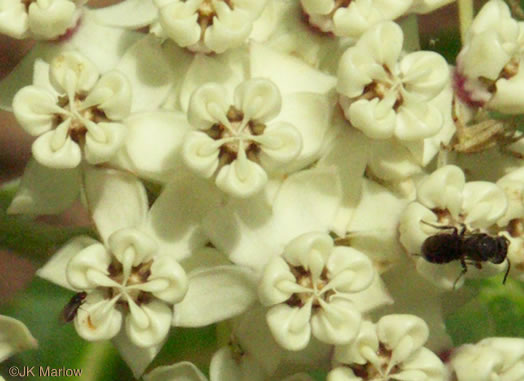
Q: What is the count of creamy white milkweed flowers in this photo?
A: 13